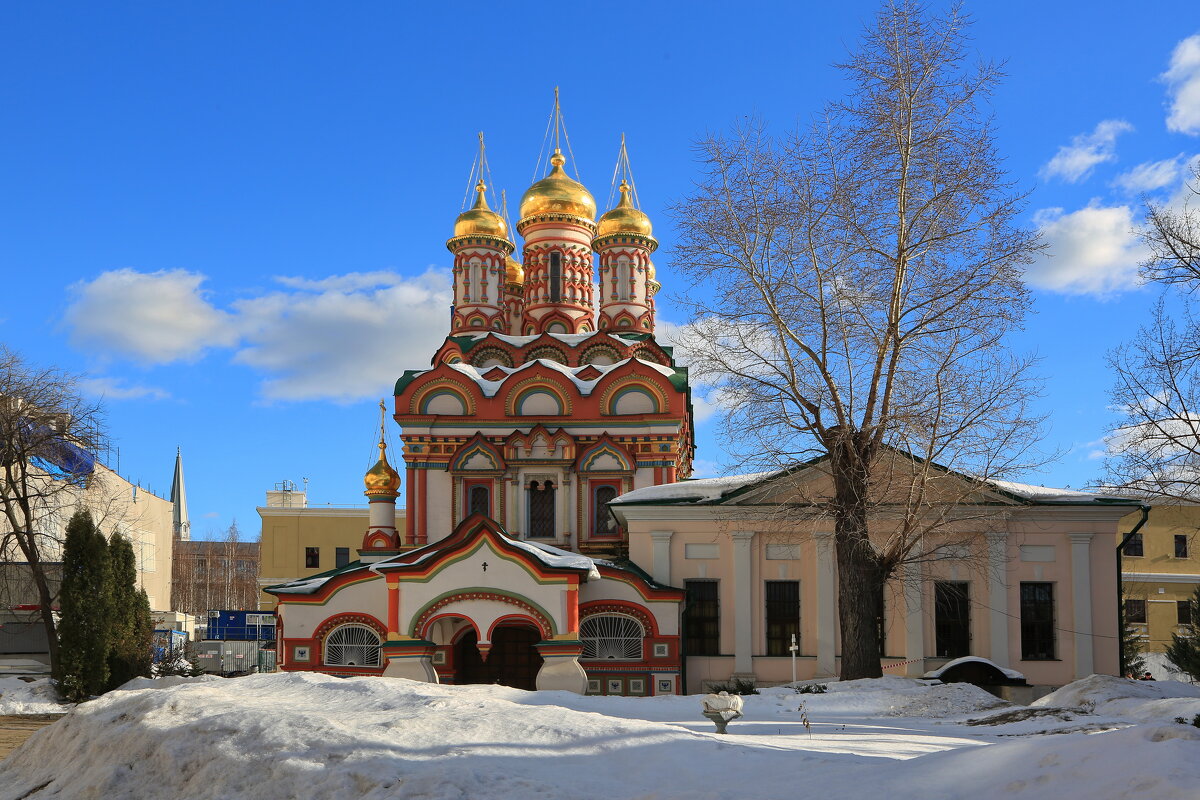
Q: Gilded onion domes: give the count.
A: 6